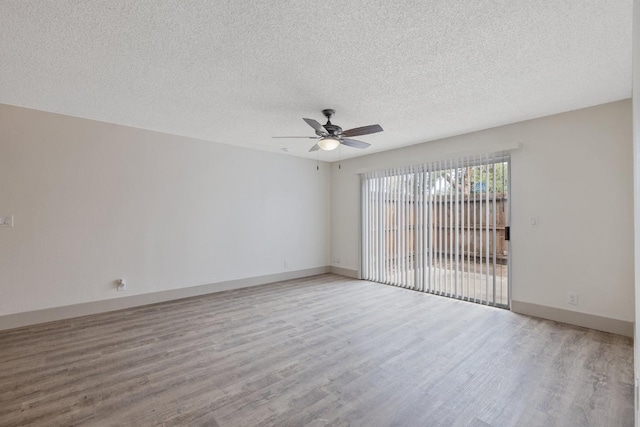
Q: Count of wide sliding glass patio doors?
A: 1